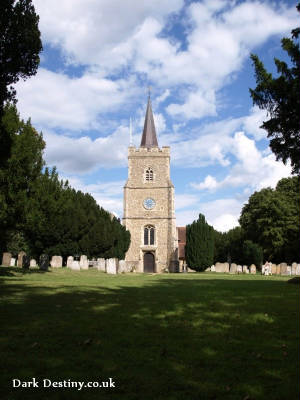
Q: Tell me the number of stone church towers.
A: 1